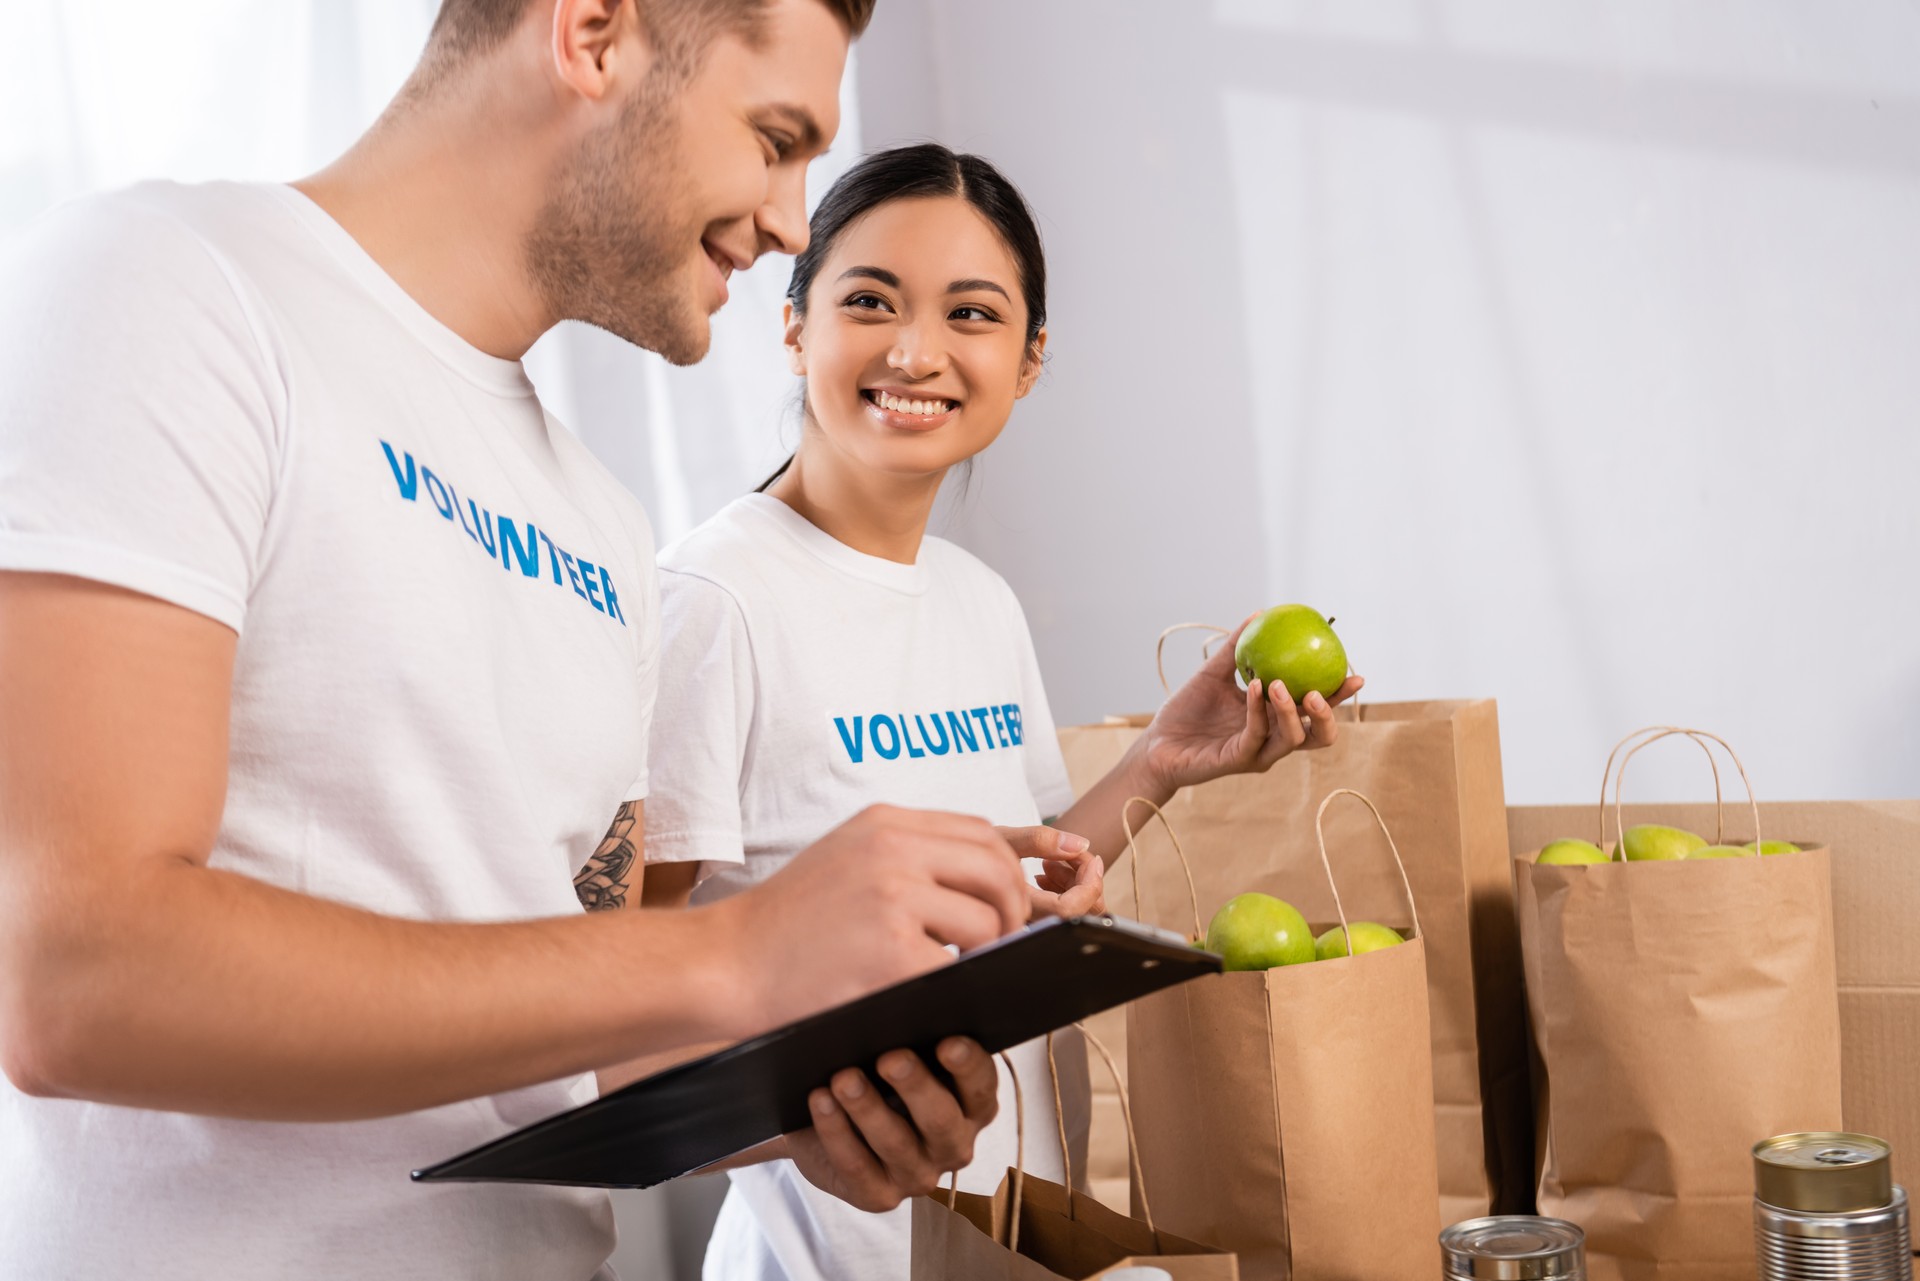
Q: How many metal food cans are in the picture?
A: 3